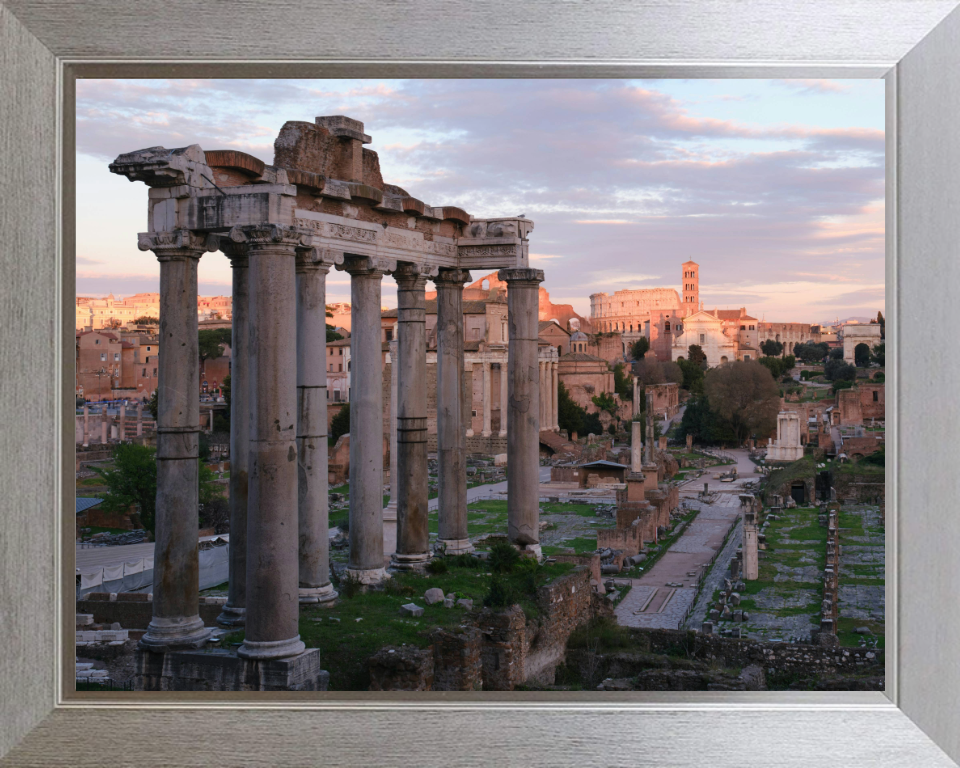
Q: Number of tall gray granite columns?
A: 8